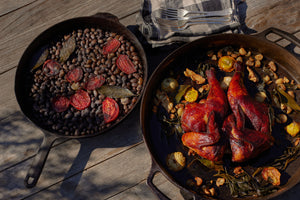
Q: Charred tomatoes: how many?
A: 8